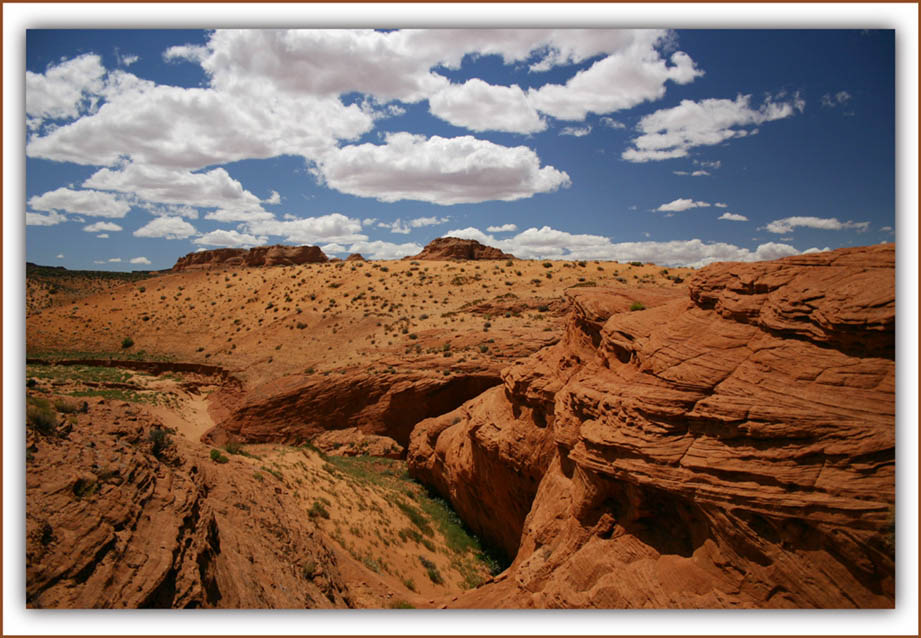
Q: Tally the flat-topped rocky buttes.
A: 2